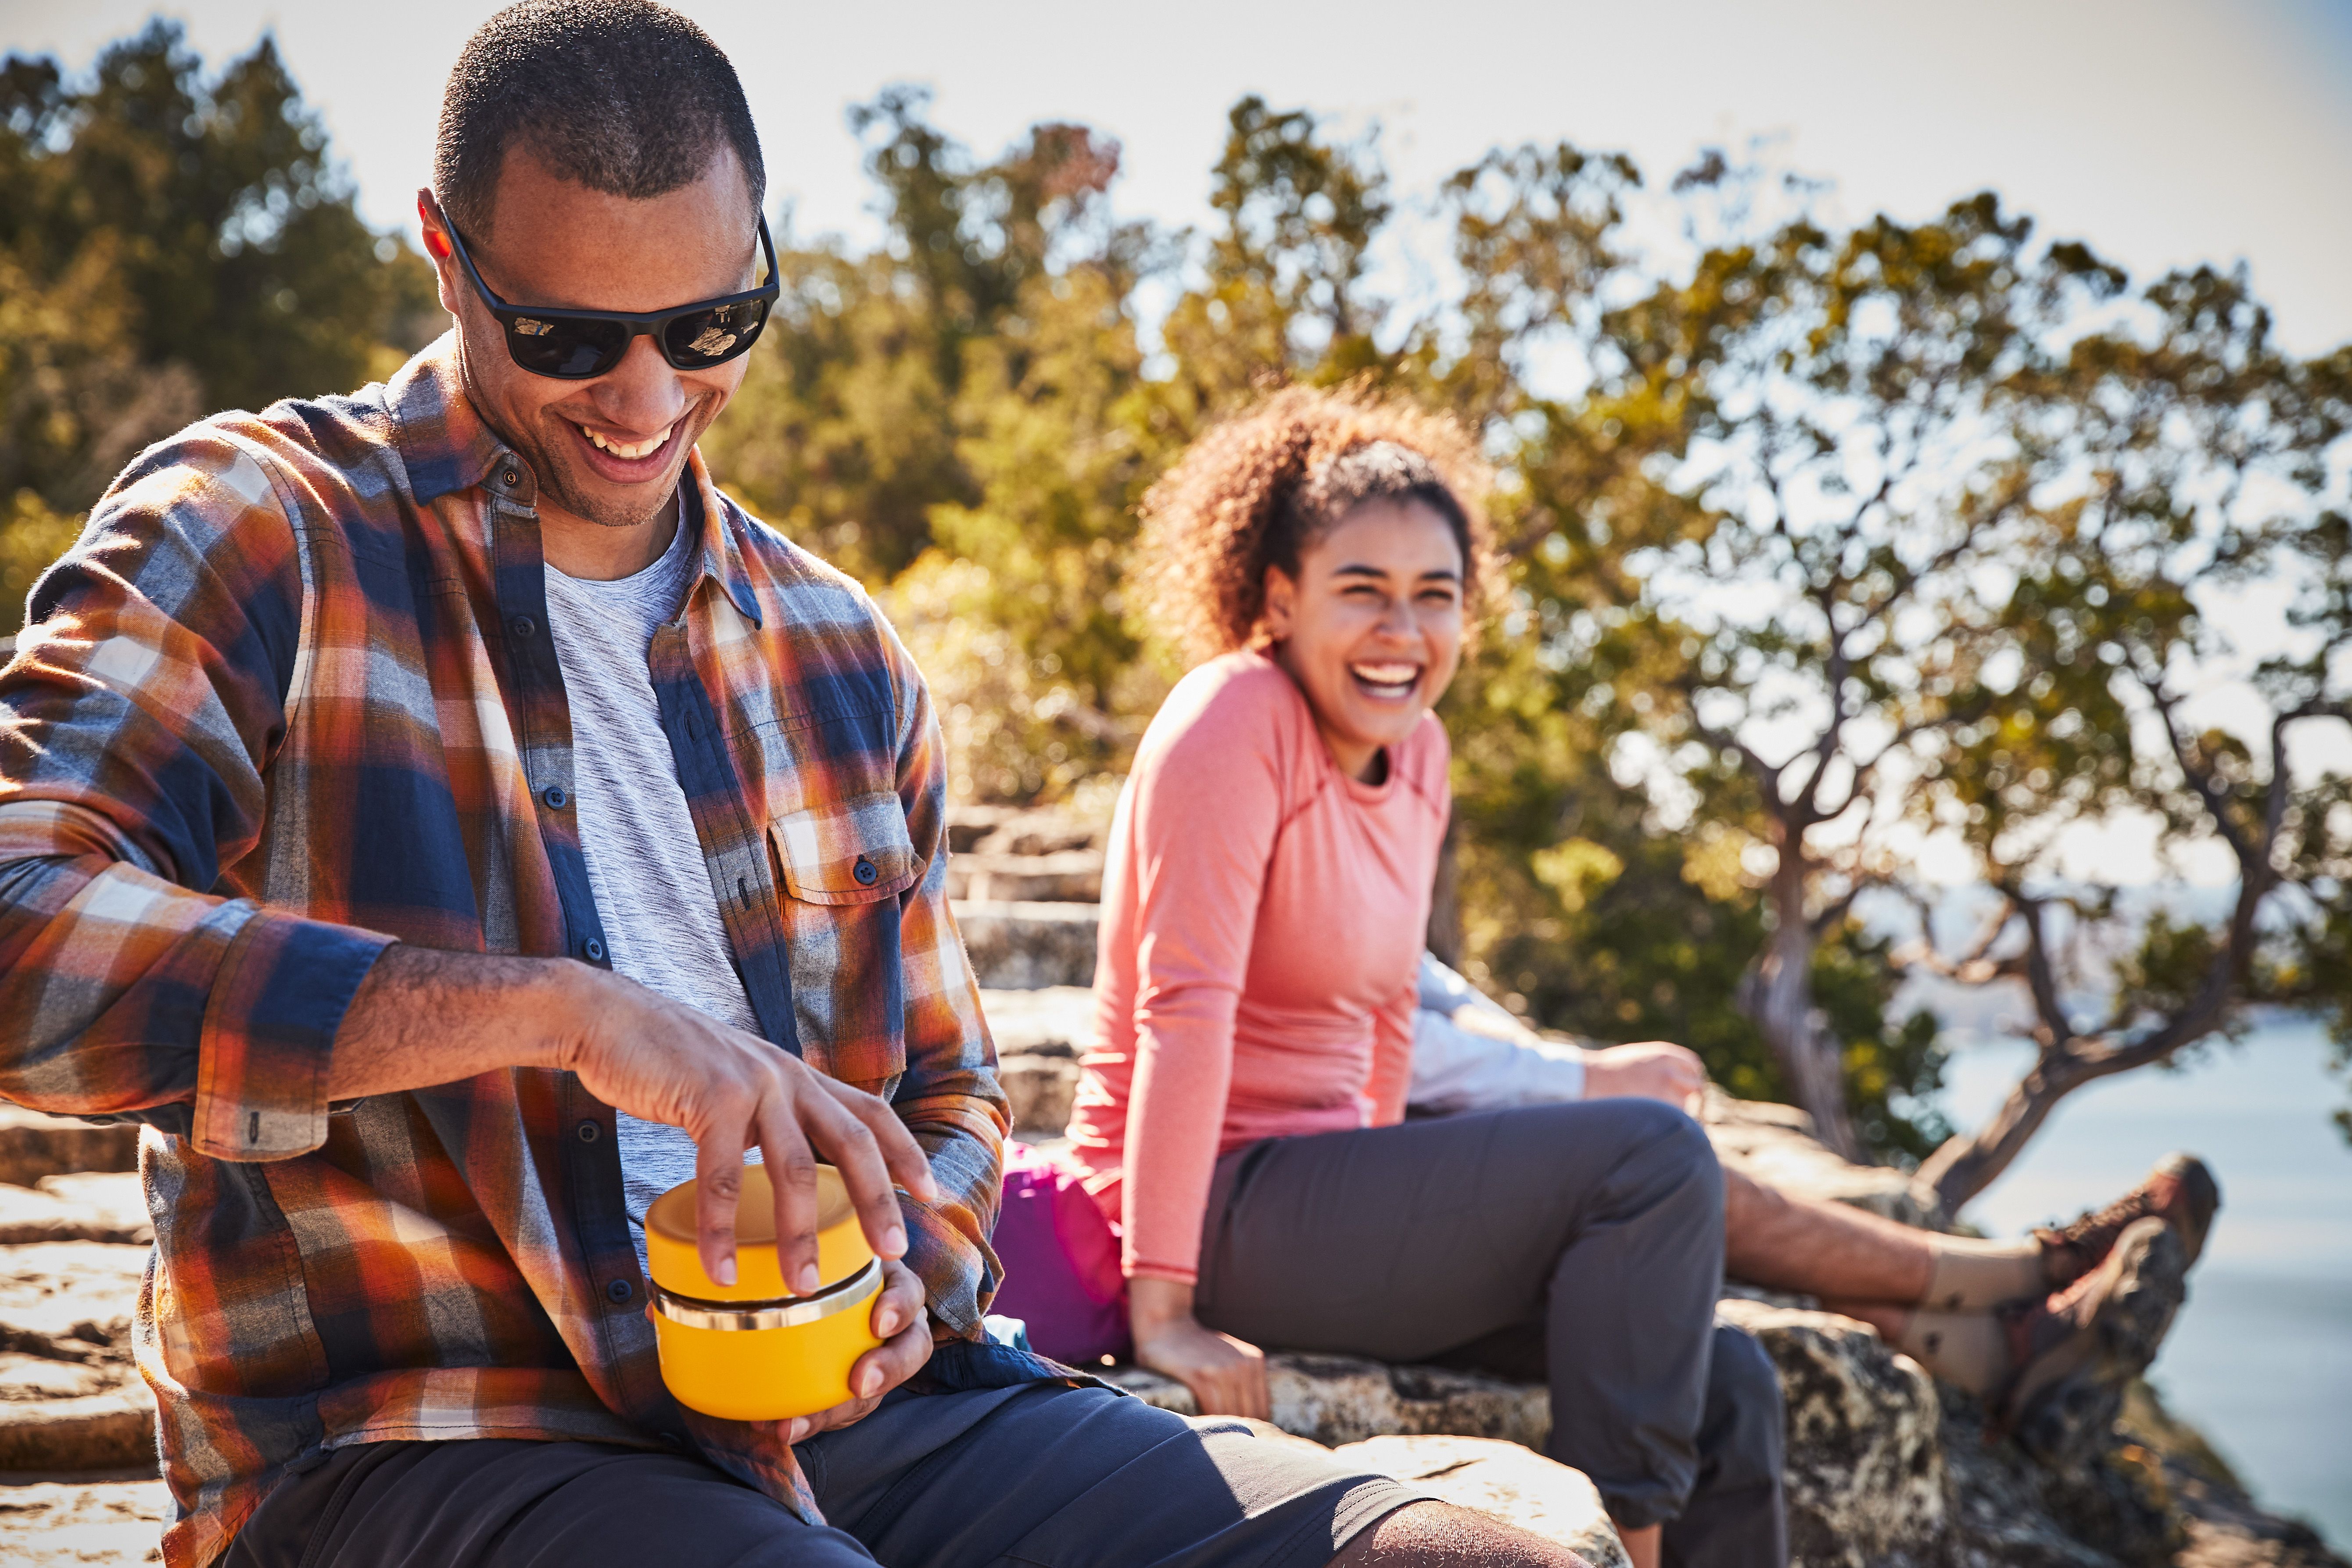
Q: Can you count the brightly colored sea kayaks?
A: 0